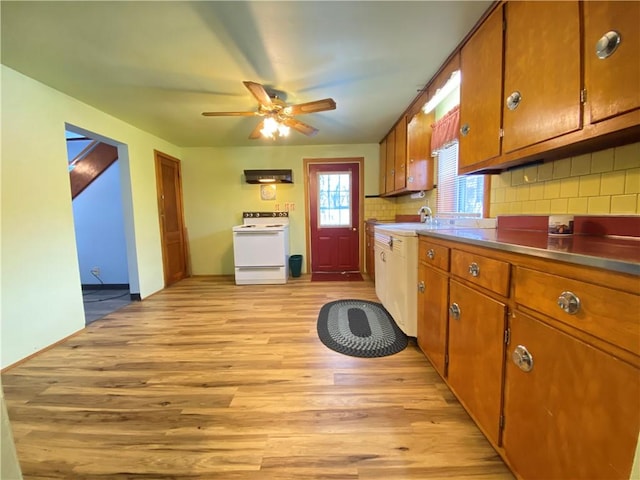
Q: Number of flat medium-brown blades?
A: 5